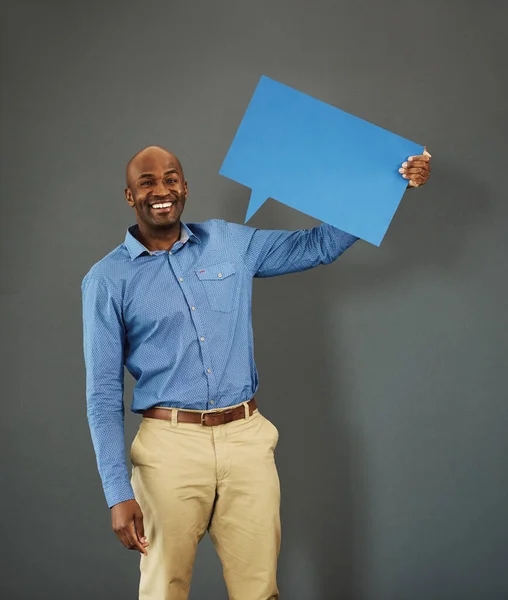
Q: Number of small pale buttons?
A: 7